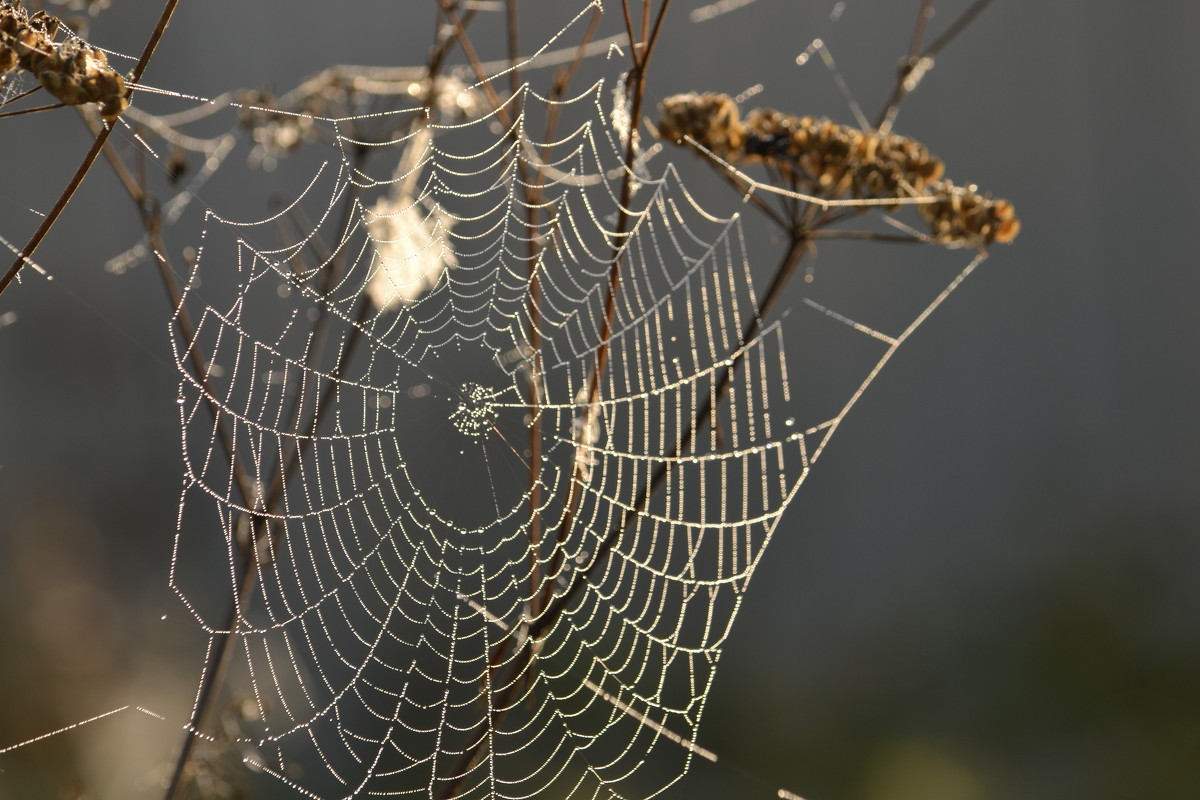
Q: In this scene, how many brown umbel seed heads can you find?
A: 2